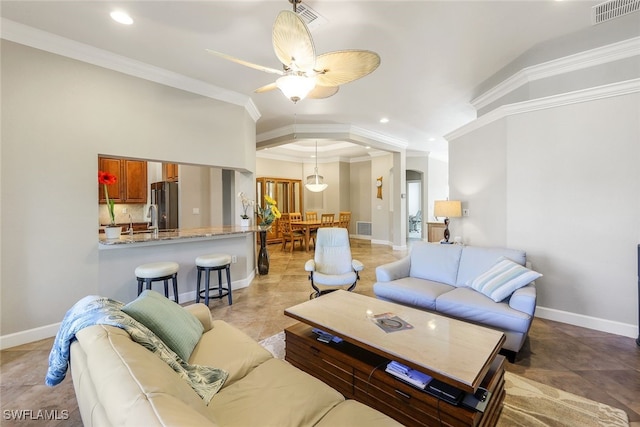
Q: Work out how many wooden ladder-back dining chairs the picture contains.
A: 5